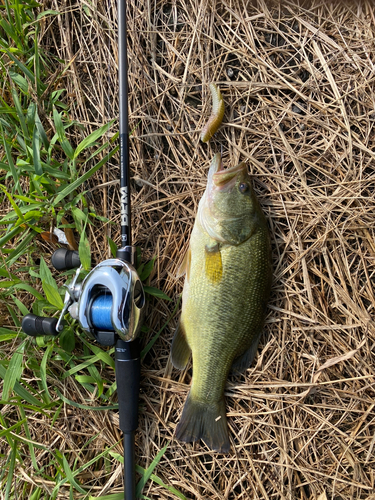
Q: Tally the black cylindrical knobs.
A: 2